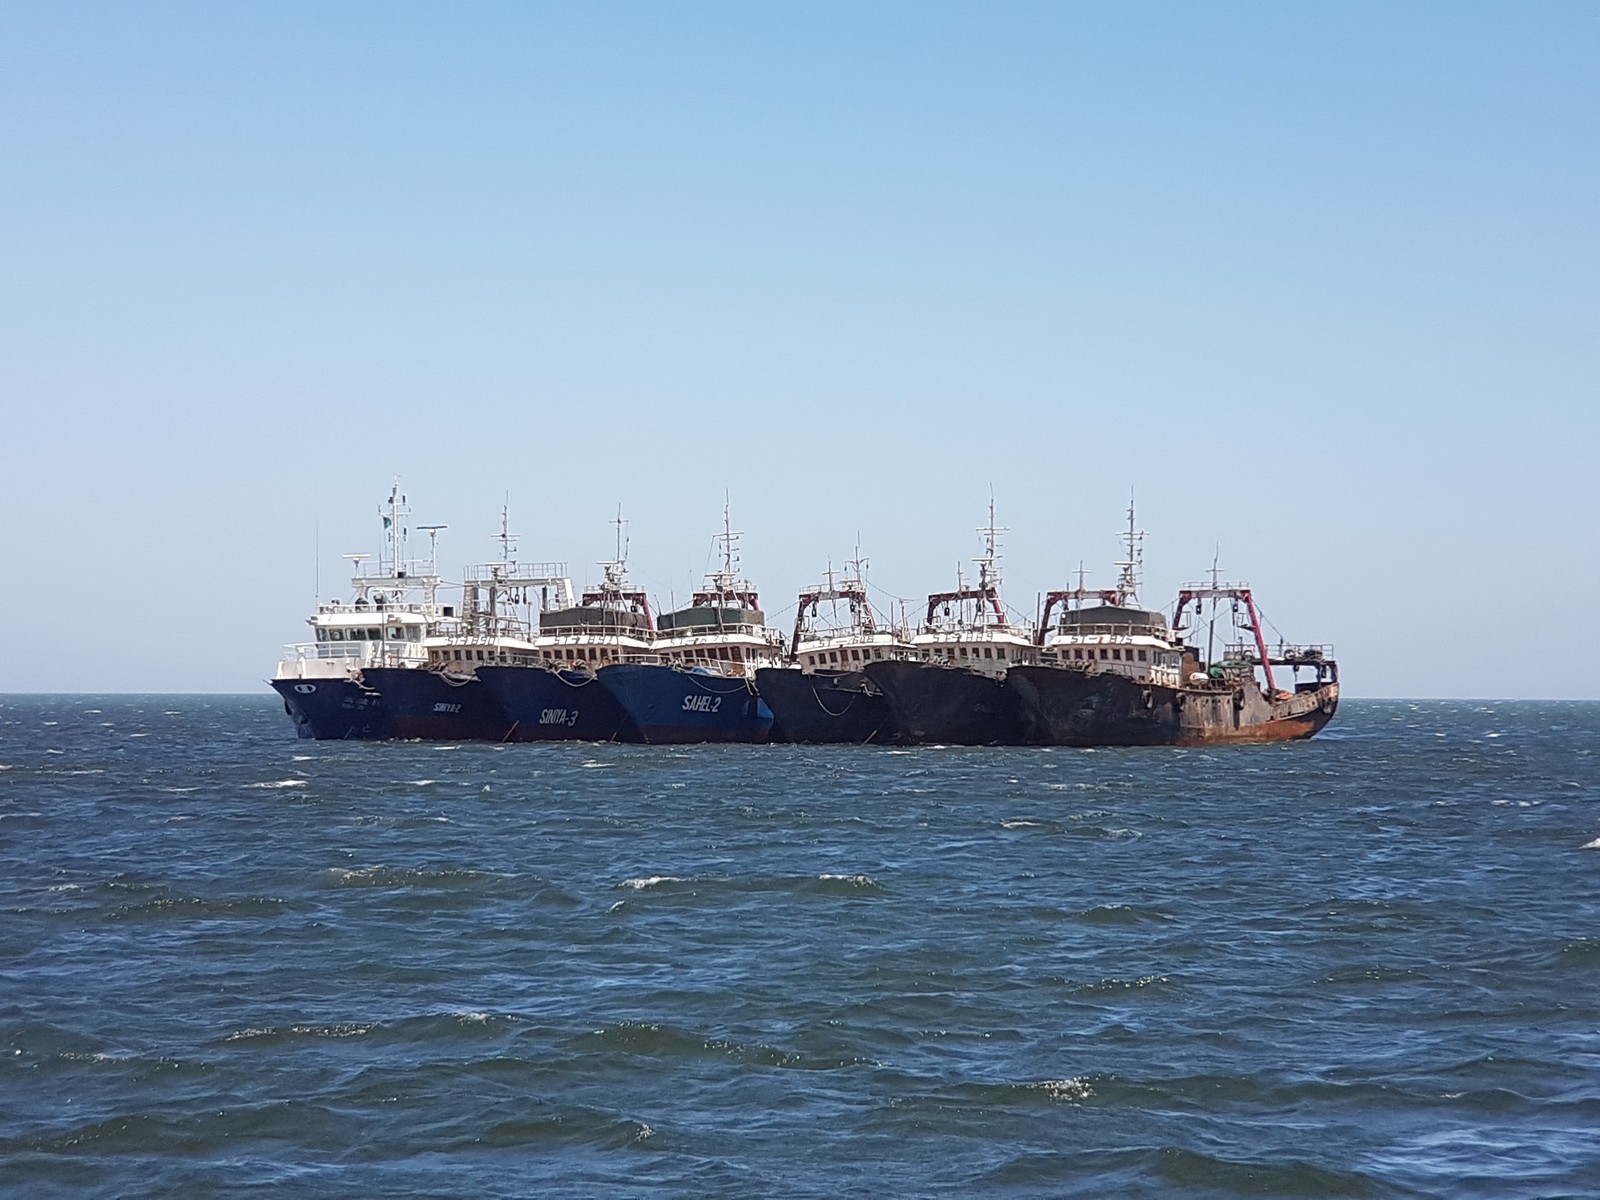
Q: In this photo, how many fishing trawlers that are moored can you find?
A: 7